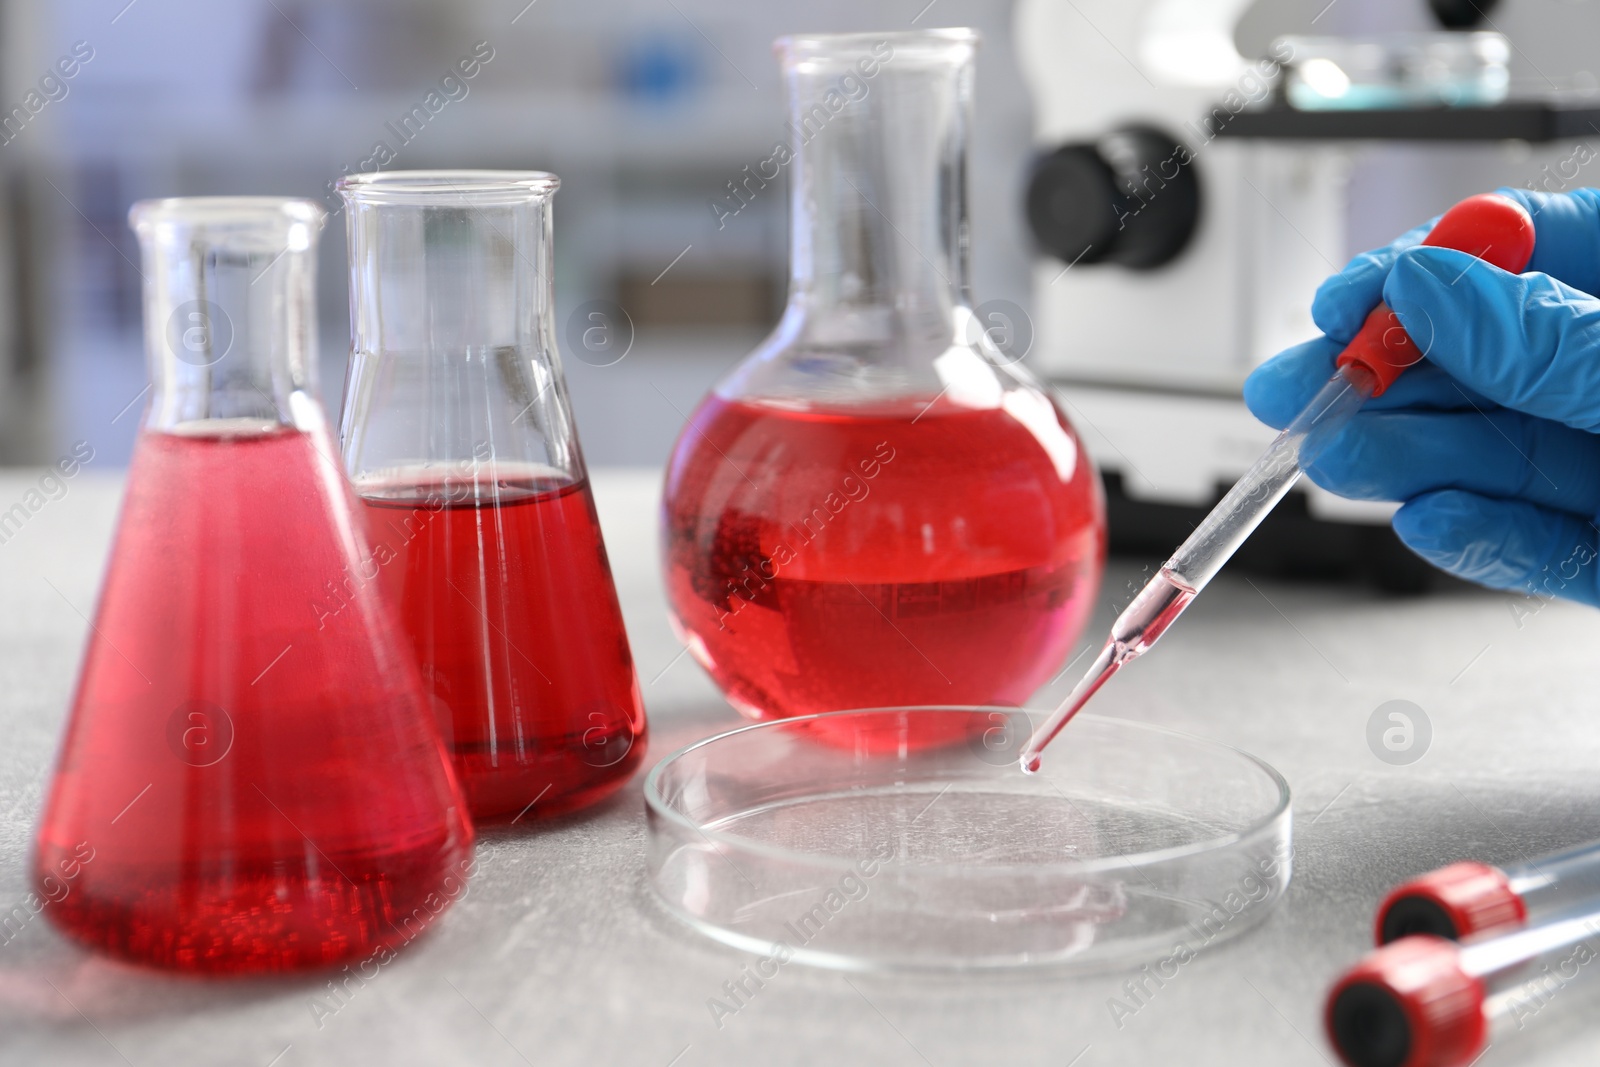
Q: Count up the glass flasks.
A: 3